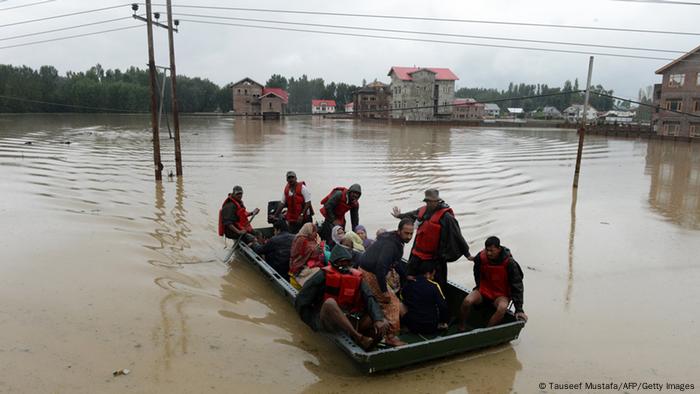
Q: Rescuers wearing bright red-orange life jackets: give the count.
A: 6